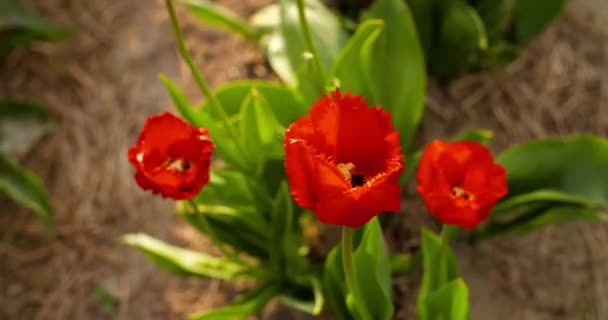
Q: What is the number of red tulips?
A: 3